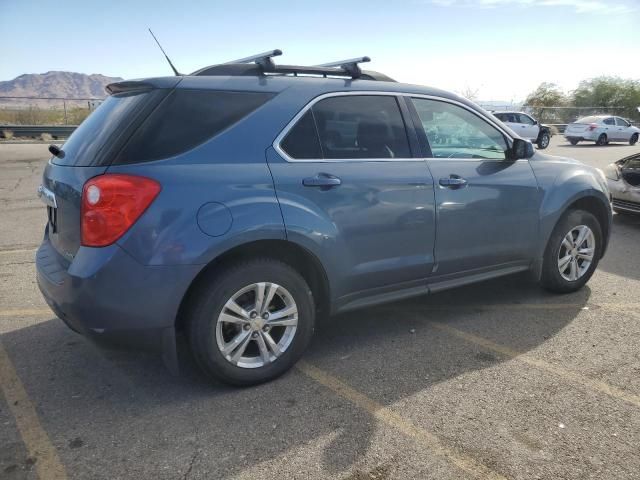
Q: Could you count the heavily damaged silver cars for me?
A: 1